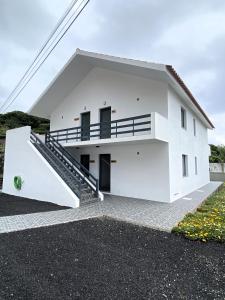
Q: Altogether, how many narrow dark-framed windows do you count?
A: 4